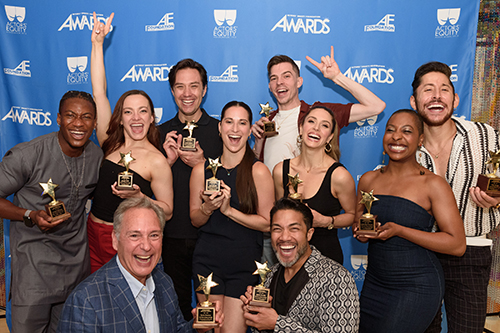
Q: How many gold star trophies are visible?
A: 10